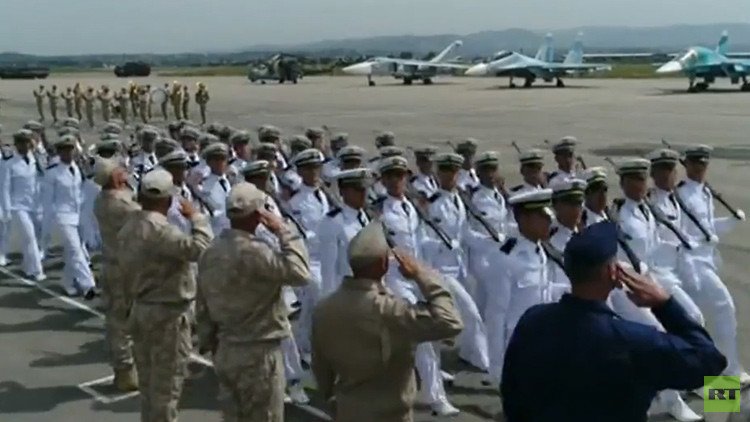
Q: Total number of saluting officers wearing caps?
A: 5